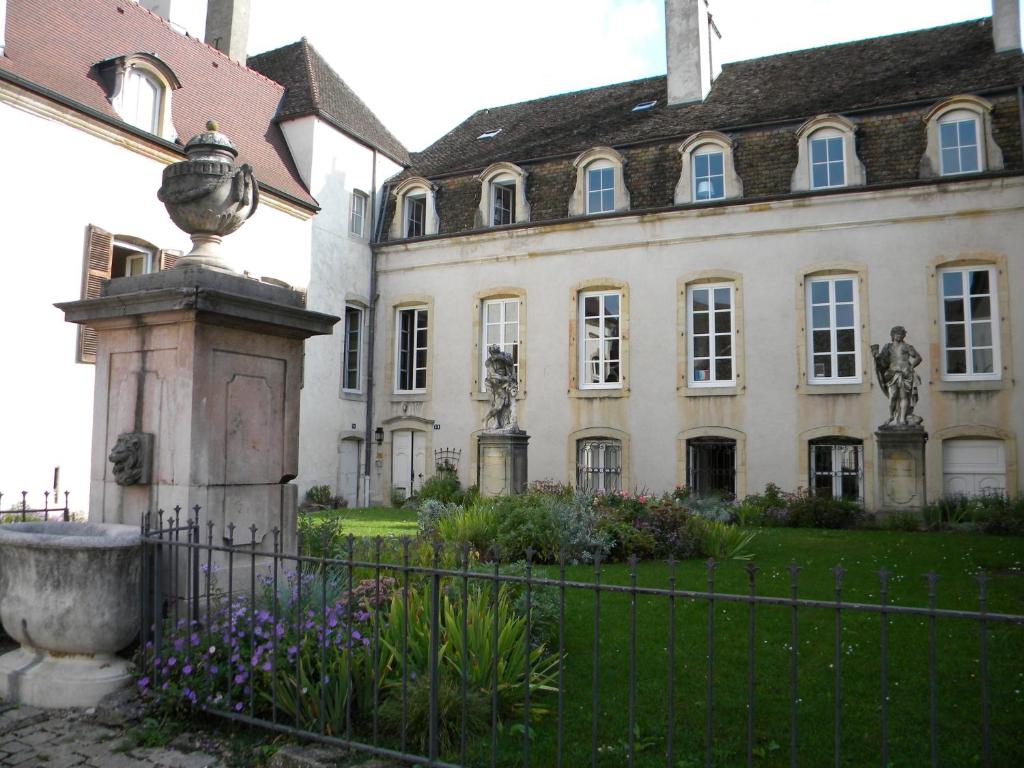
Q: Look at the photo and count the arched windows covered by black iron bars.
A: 3